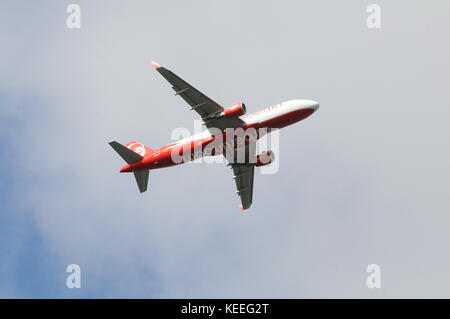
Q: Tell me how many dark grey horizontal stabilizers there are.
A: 2